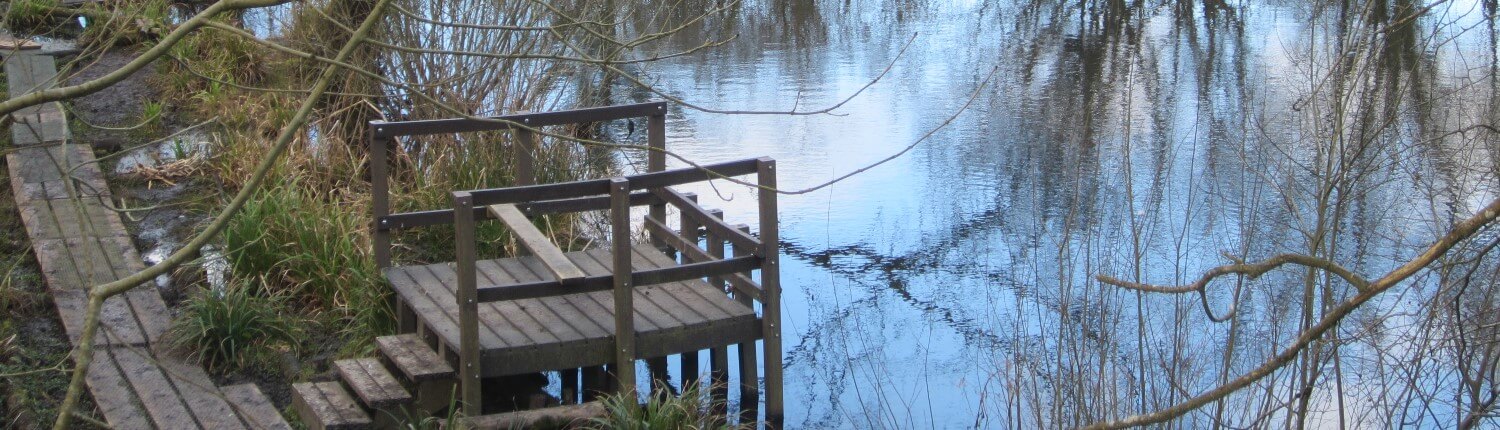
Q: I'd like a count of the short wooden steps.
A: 3